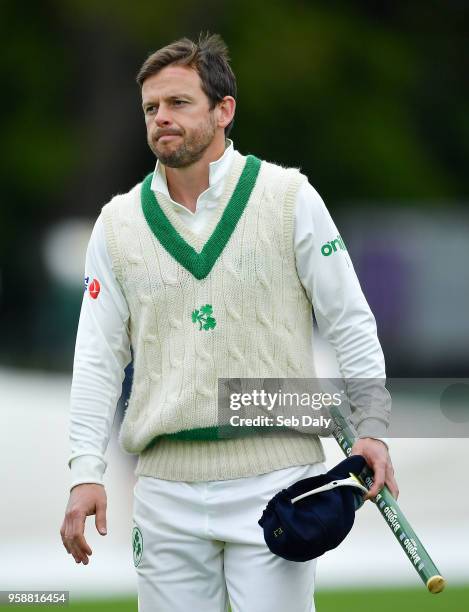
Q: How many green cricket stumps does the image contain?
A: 1